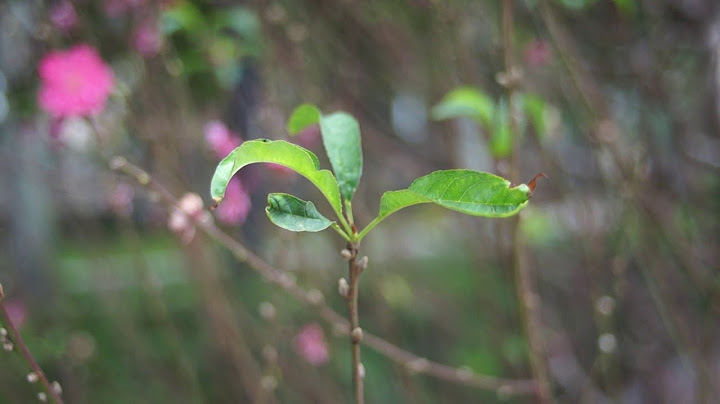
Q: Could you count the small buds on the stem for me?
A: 5